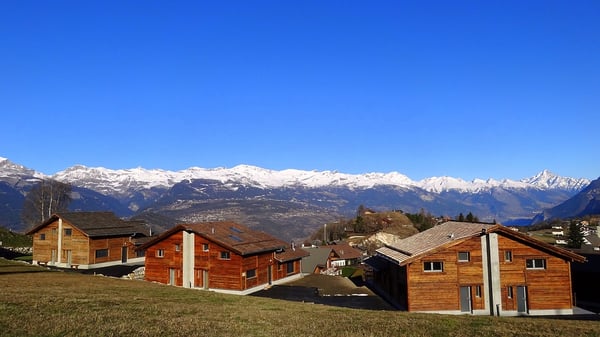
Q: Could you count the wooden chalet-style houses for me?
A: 3